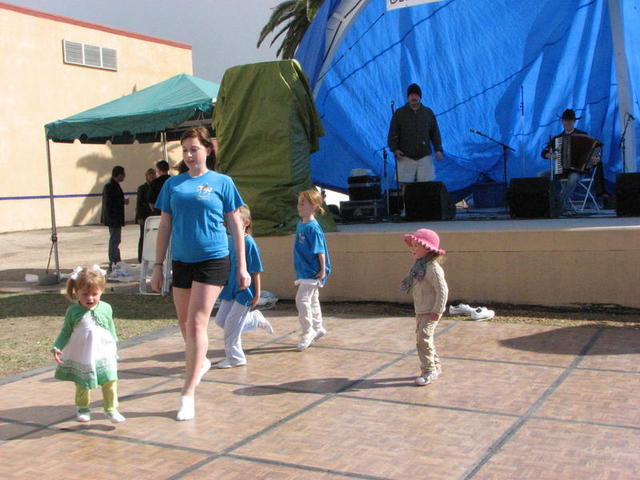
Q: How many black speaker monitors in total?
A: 3